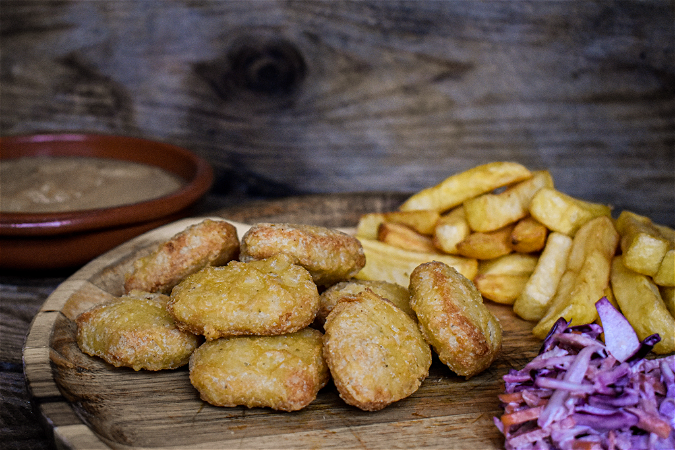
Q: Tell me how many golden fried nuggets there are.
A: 8